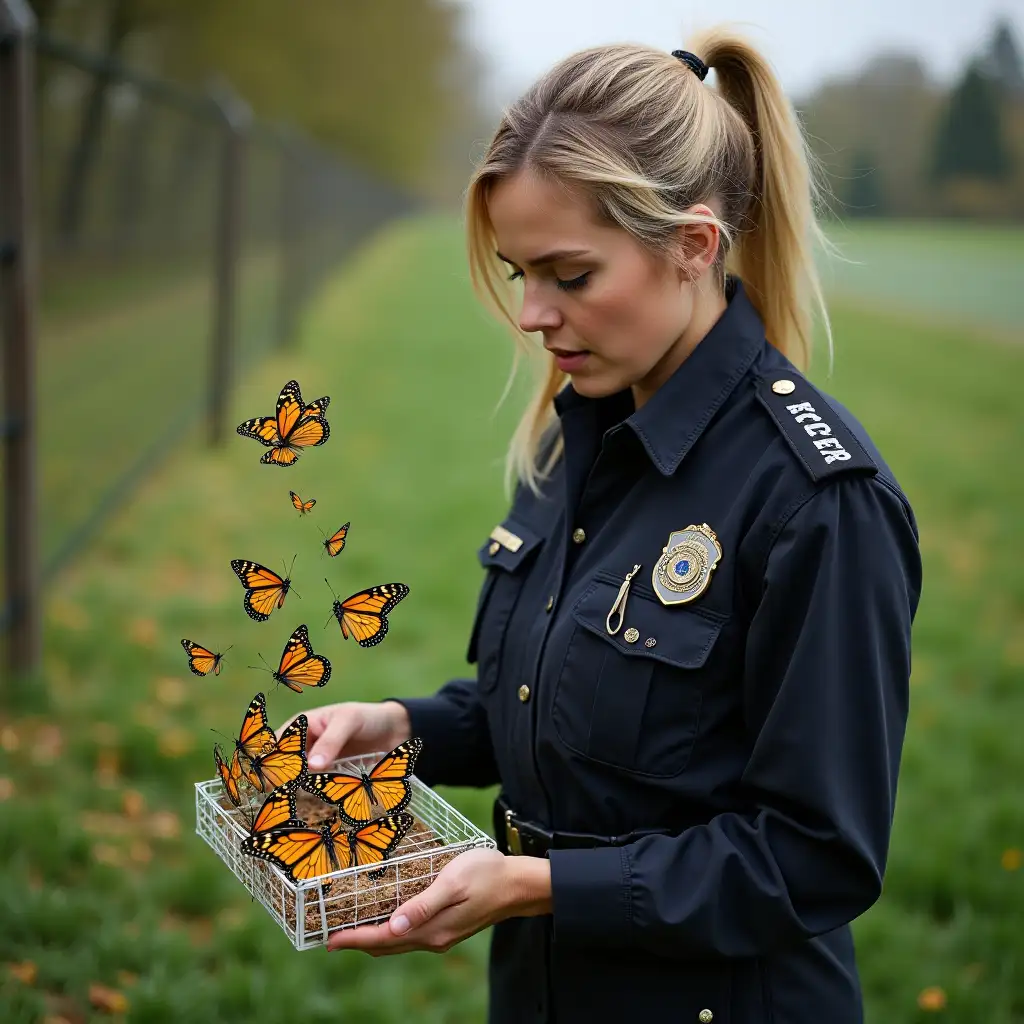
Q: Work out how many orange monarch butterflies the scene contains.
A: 14